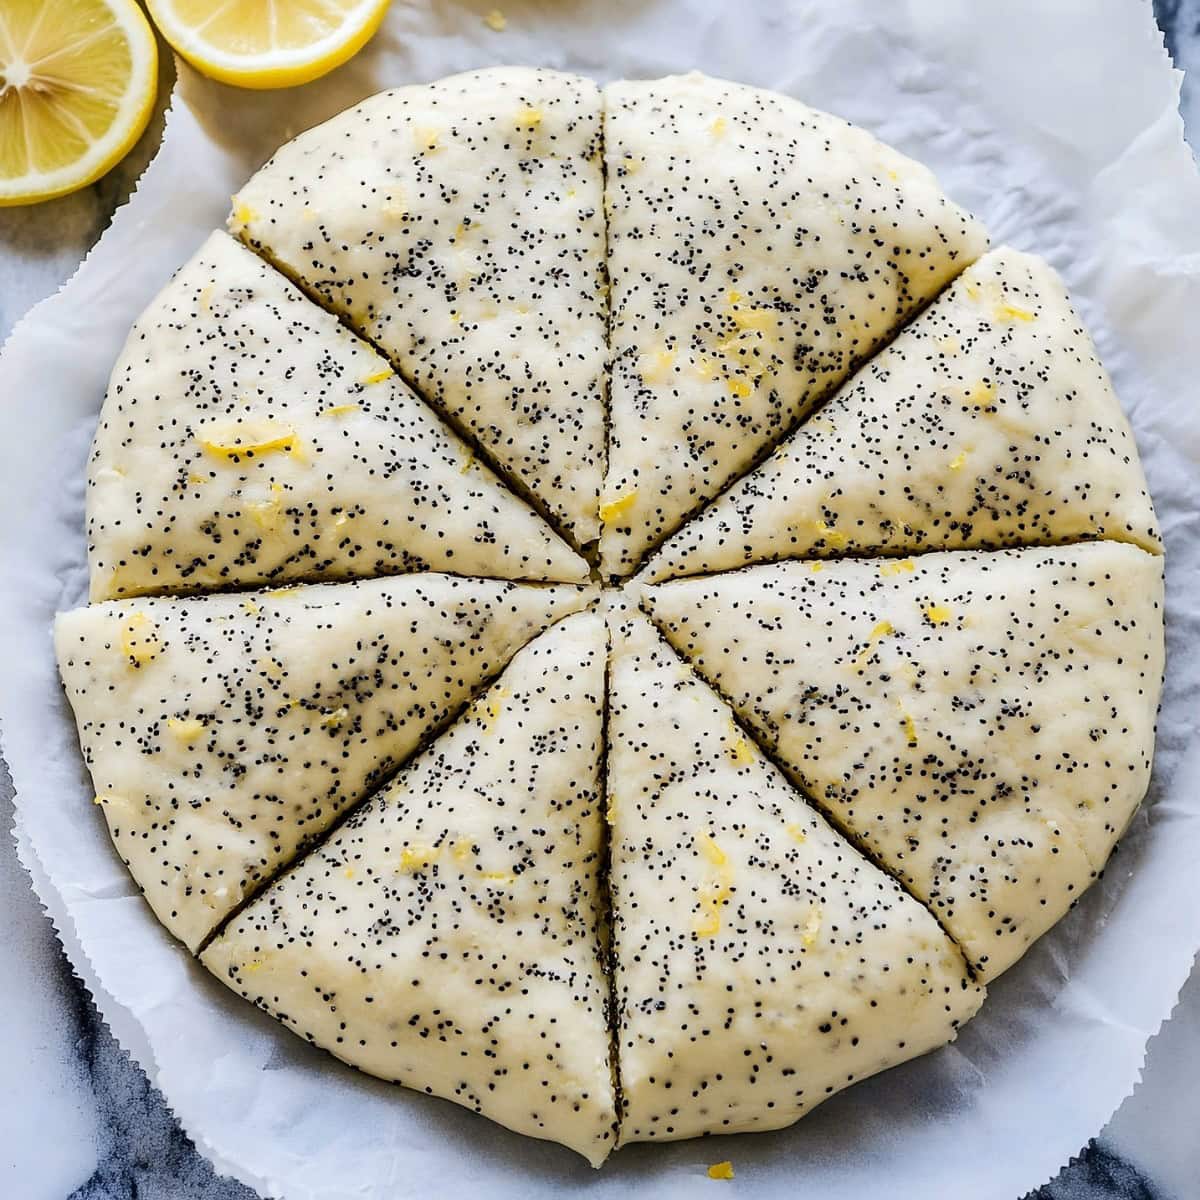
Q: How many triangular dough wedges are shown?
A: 8